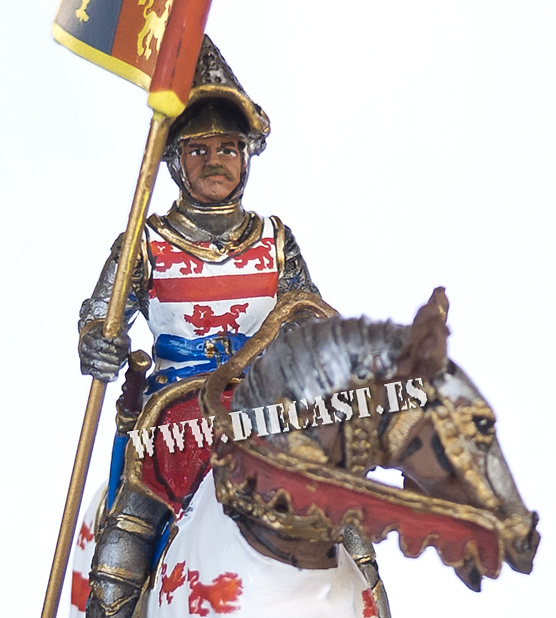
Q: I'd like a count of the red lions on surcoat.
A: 3